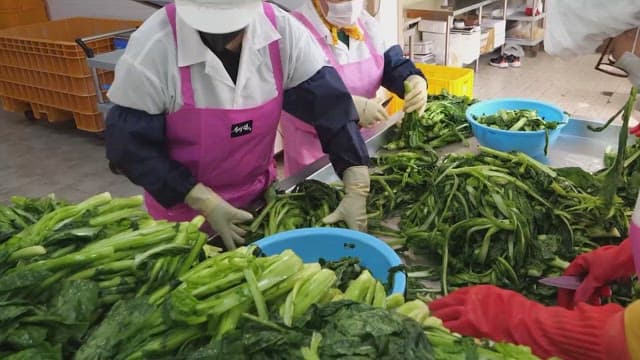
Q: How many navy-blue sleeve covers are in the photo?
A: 3